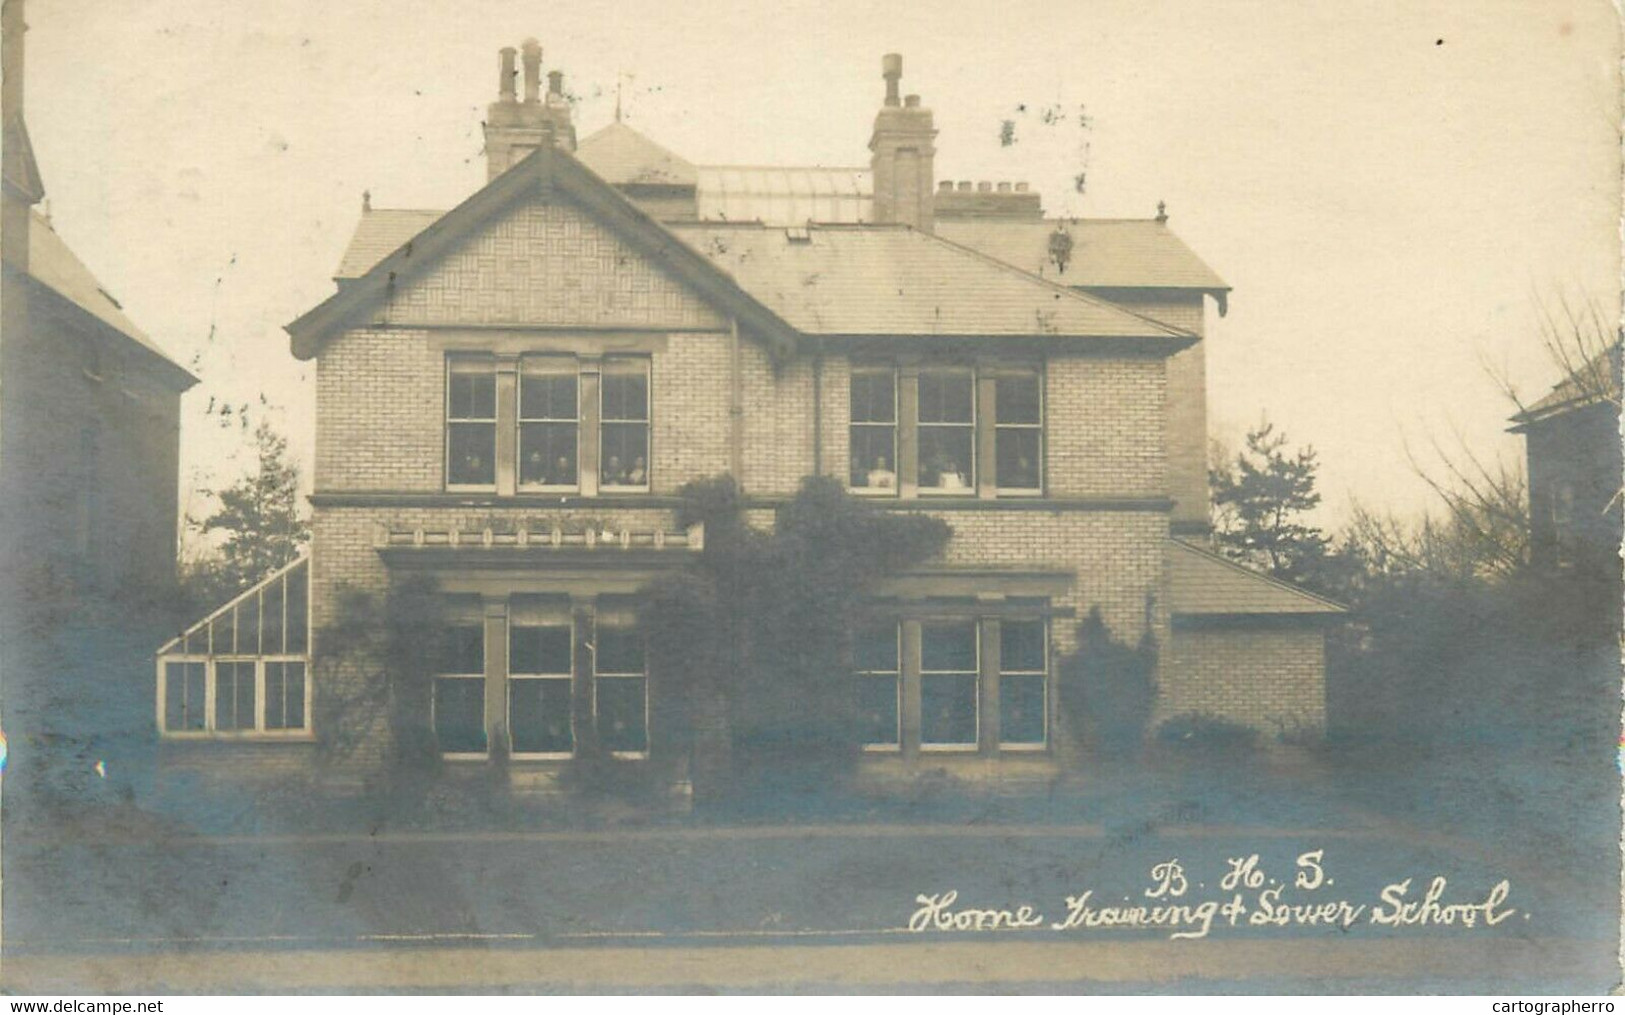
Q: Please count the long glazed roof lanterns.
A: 1